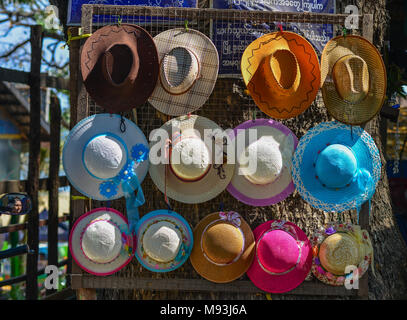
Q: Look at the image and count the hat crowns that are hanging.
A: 13